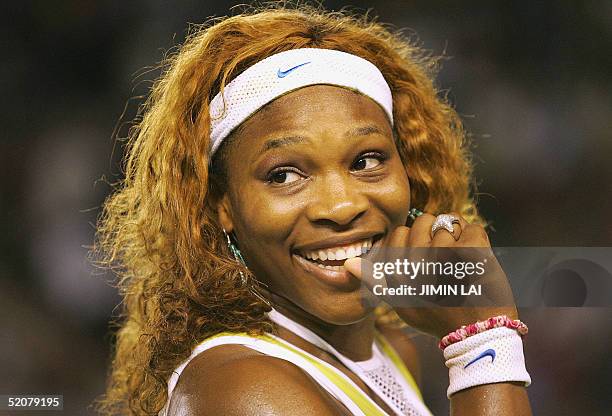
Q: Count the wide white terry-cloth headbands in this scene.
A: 1